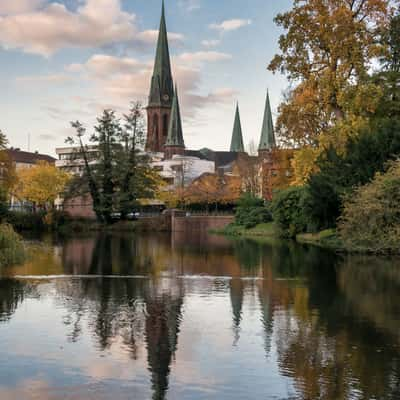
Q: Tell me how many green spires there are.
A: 4